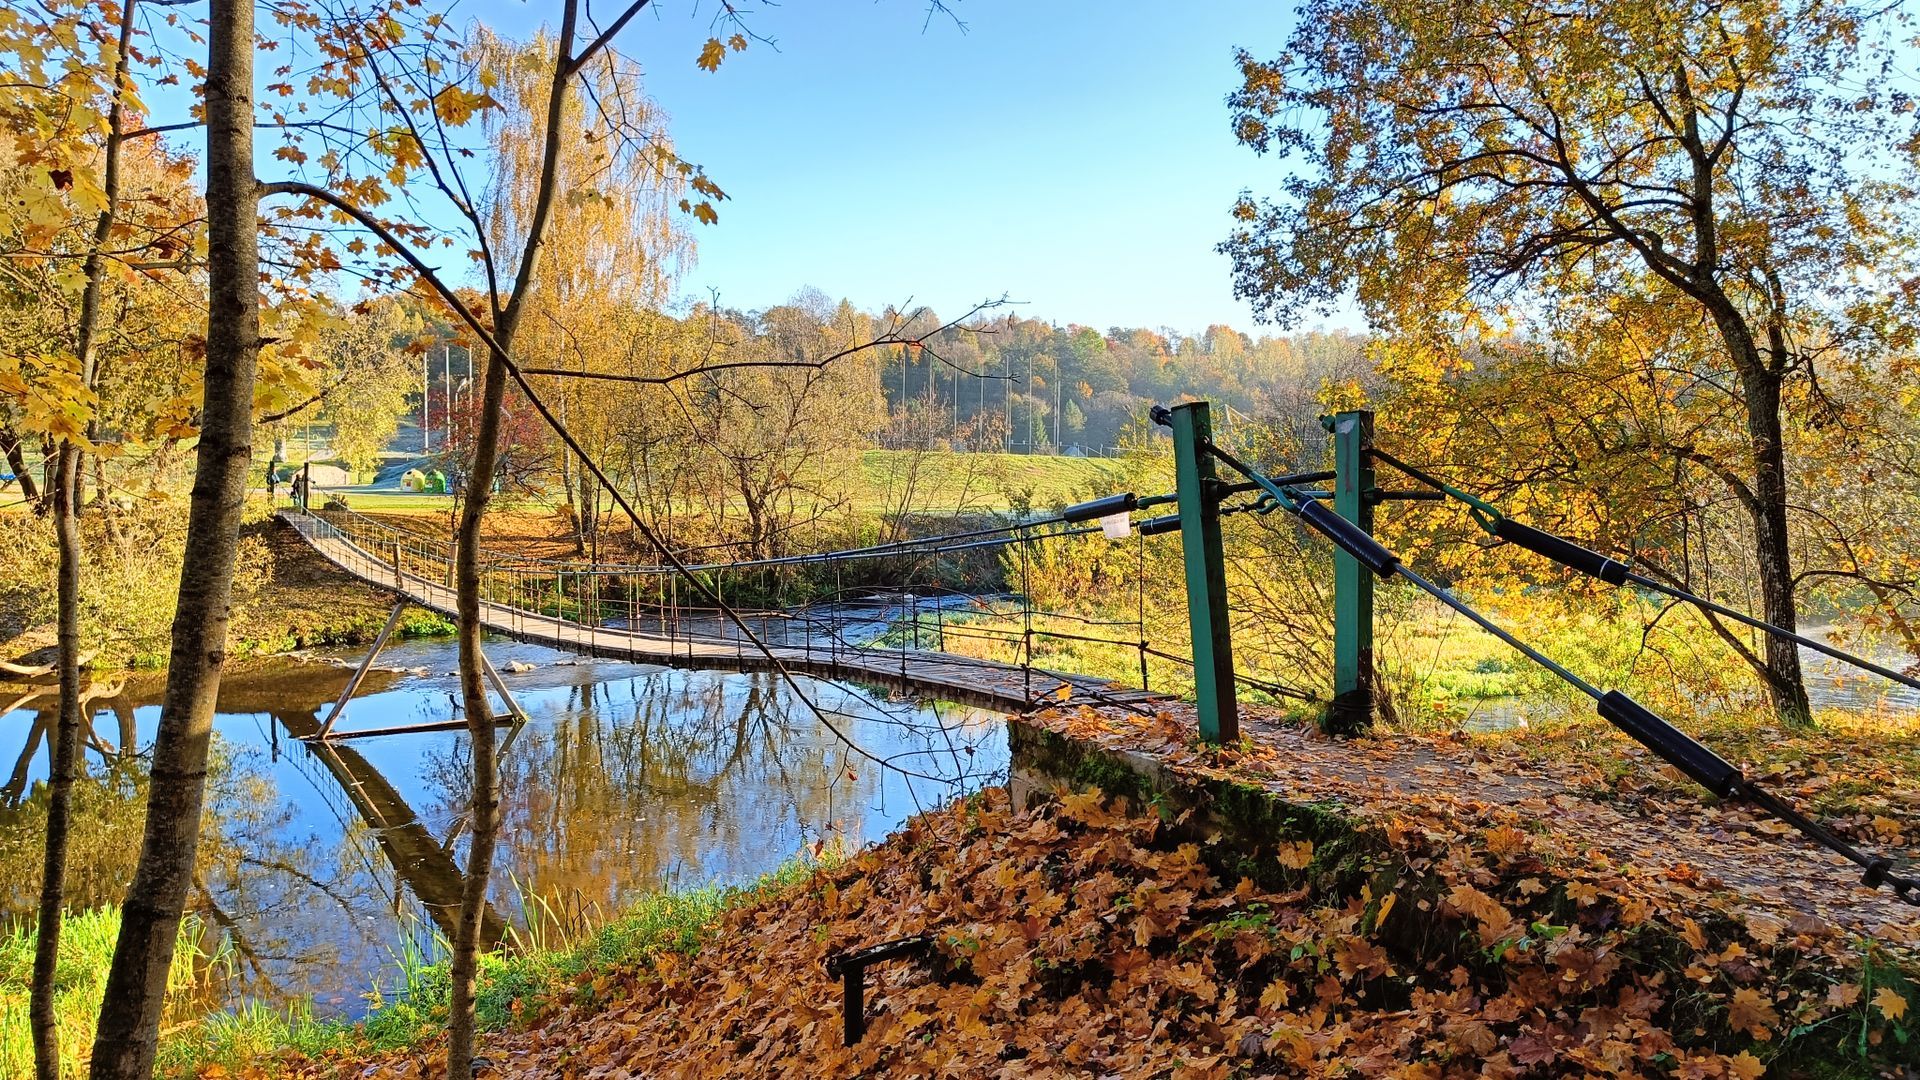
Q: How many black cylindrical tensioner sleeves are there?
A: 5